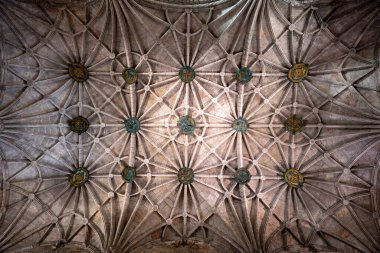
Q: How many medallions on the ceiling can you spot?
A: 15